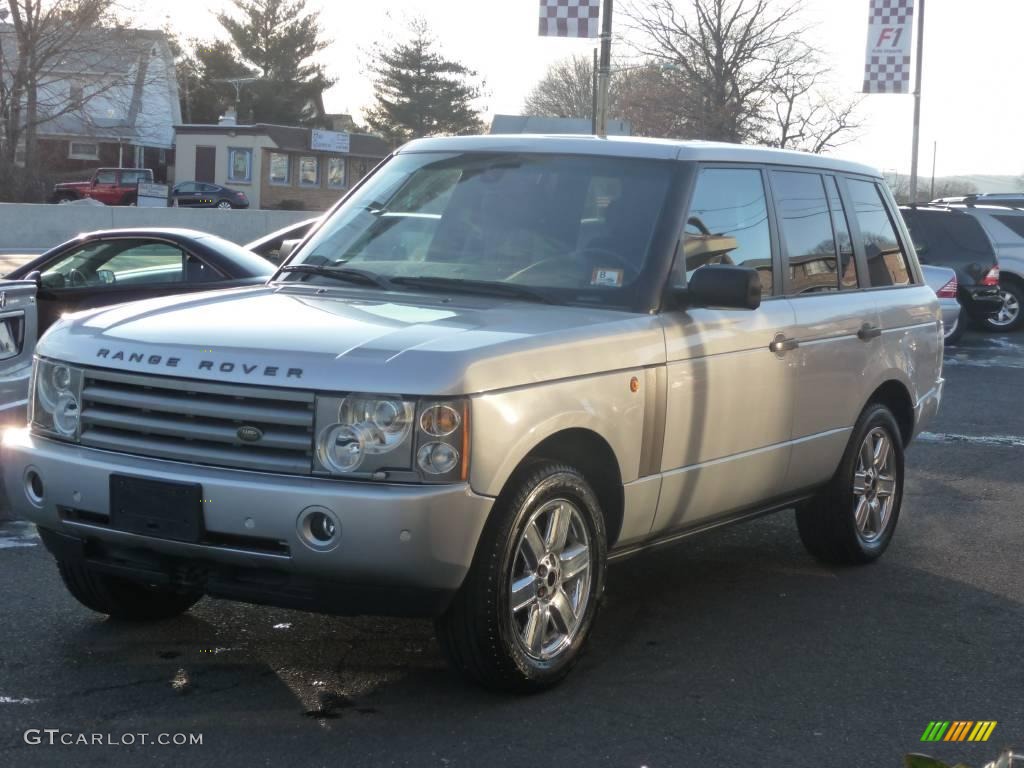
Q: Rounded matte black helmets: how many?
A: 0